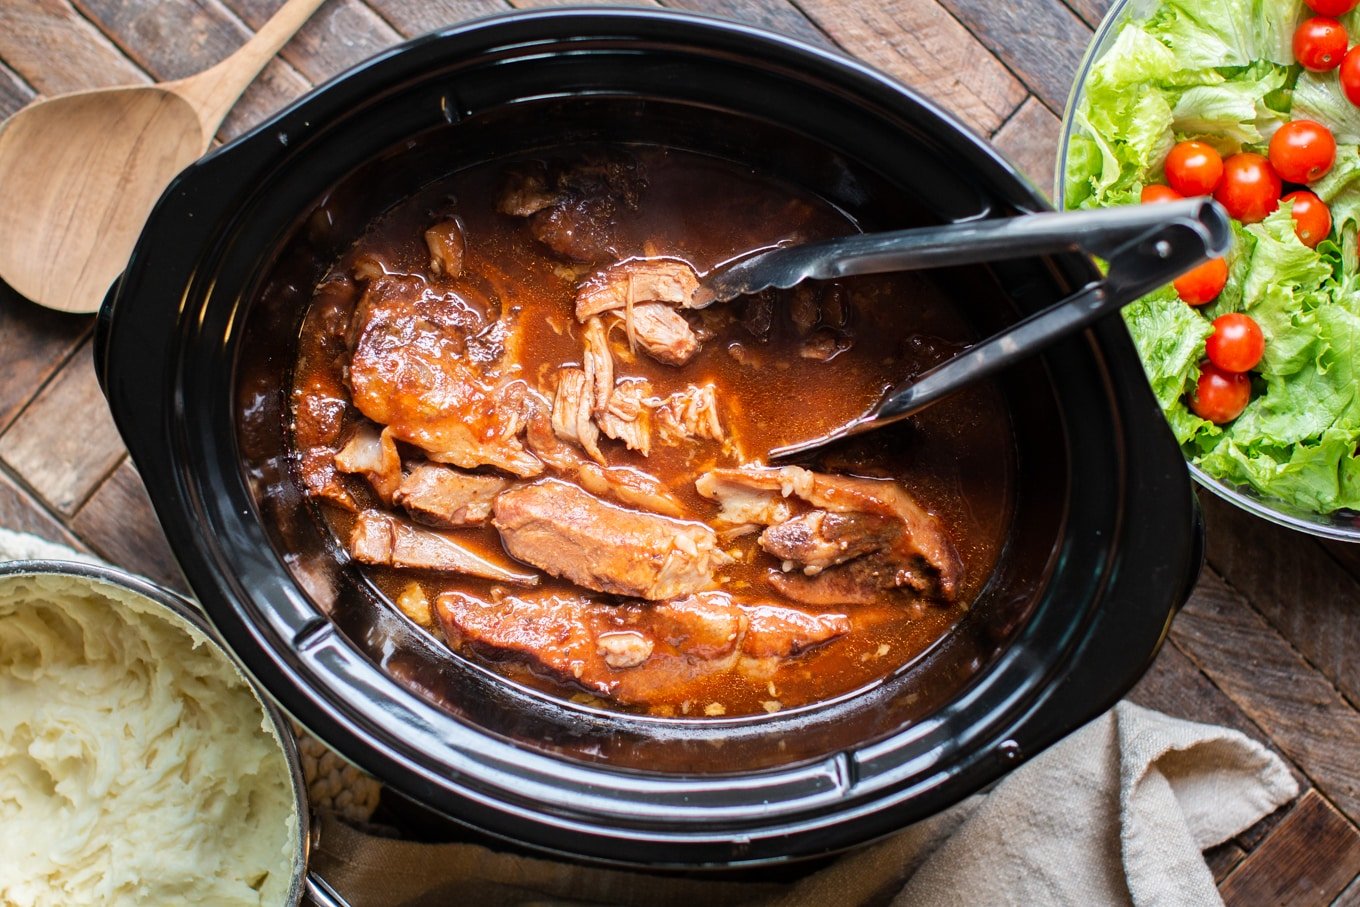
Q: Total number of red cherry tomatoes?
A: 11